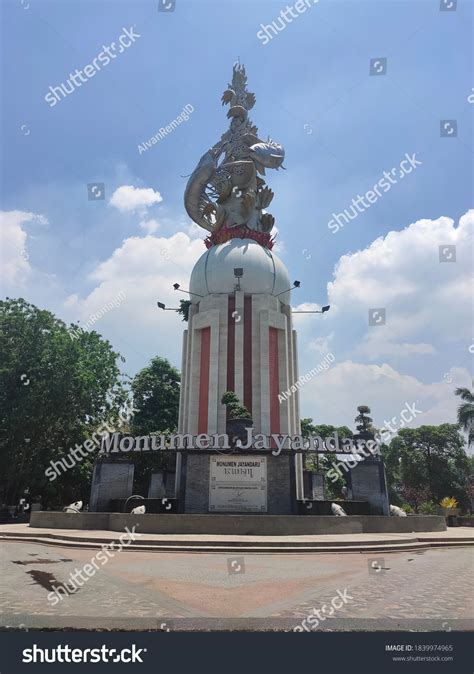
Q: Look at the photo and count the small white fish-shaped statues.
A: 4